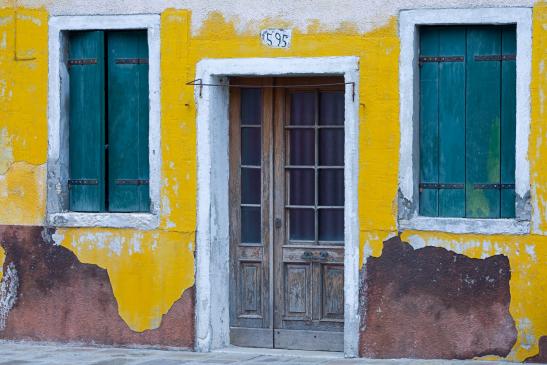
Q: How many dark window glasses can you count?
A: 12